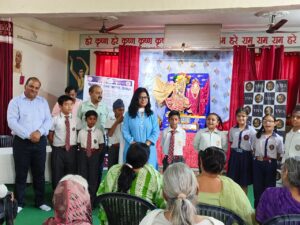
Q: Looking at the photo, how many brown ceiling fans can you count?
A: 2